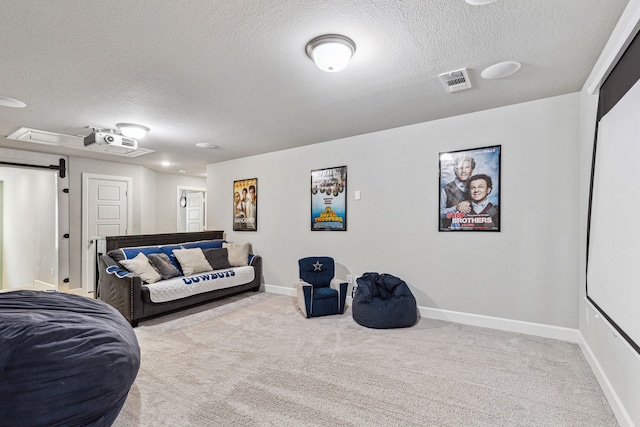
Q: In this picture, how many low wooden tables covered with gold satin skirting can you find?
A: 0